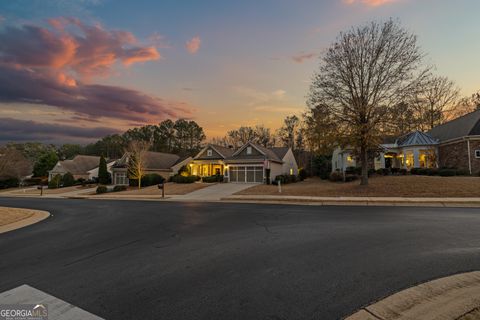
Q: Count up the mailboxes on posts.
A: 2